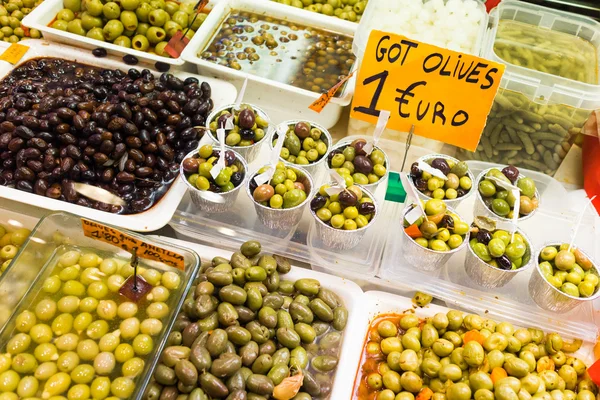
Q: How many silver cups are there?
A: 11